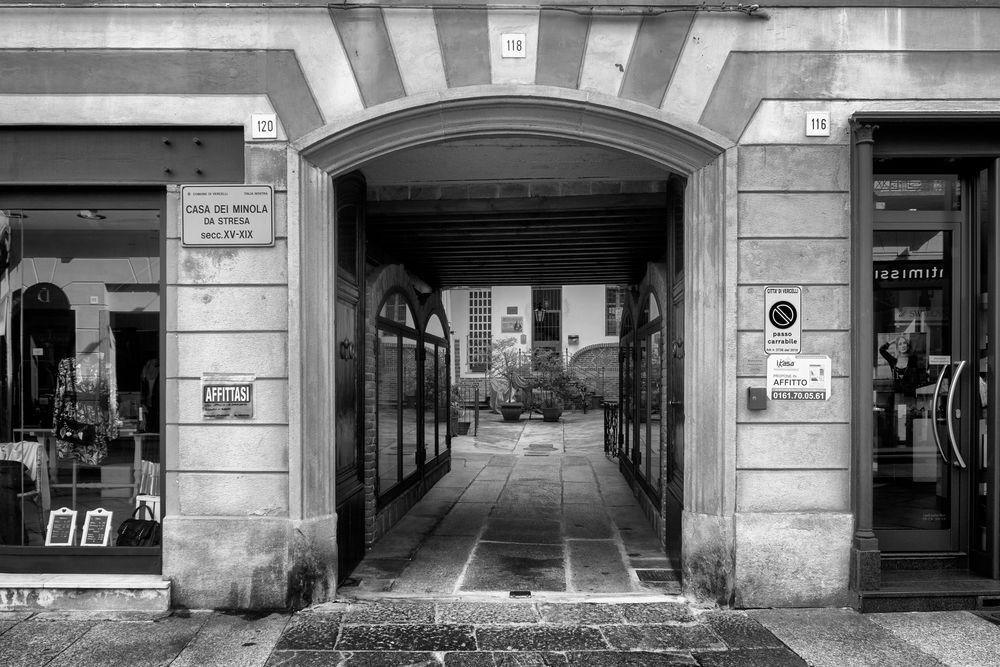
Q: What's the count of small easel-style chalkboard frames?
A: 2